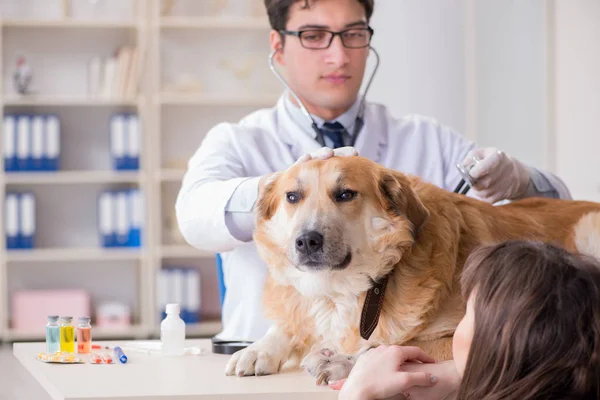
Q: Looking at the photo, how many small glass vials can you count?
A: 3